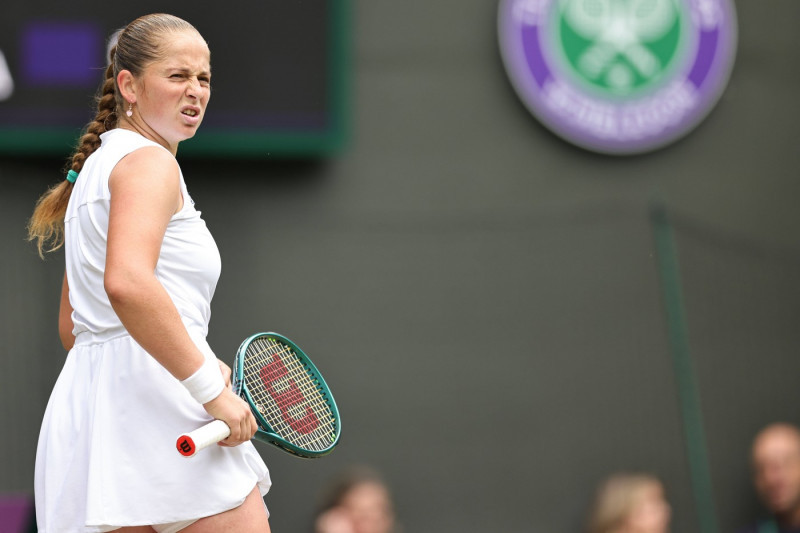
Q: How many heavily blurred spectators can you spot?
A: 3